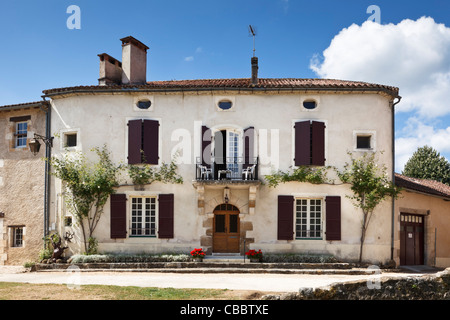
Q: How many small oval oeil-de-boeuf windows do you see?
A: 3